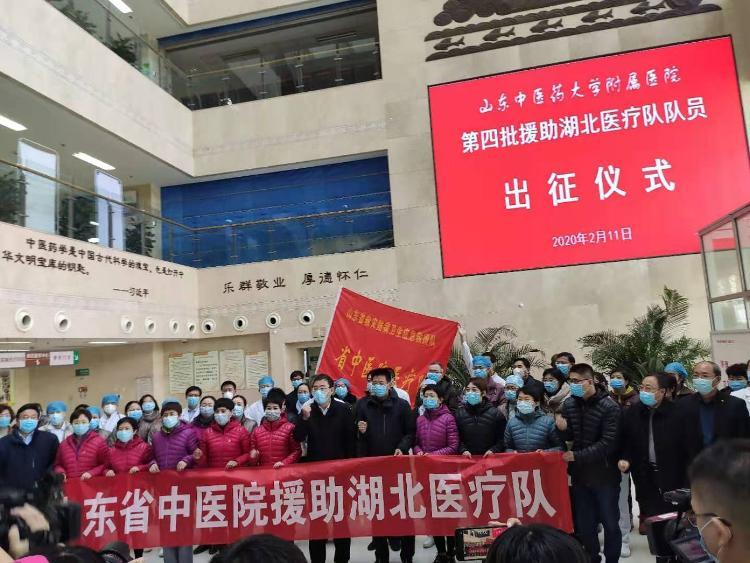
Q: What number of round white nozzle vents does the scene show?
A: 10